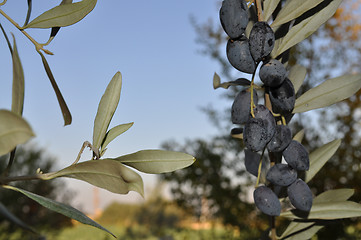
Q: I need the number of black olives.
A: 13